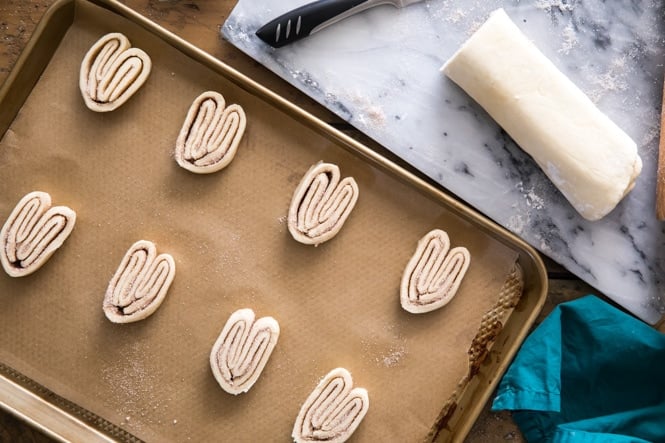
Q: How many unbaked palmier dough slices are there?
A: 8